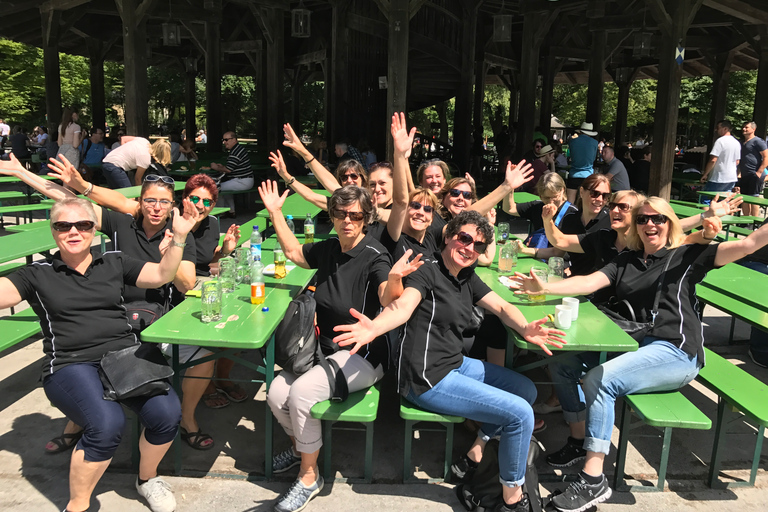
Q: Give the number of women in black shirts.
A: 14